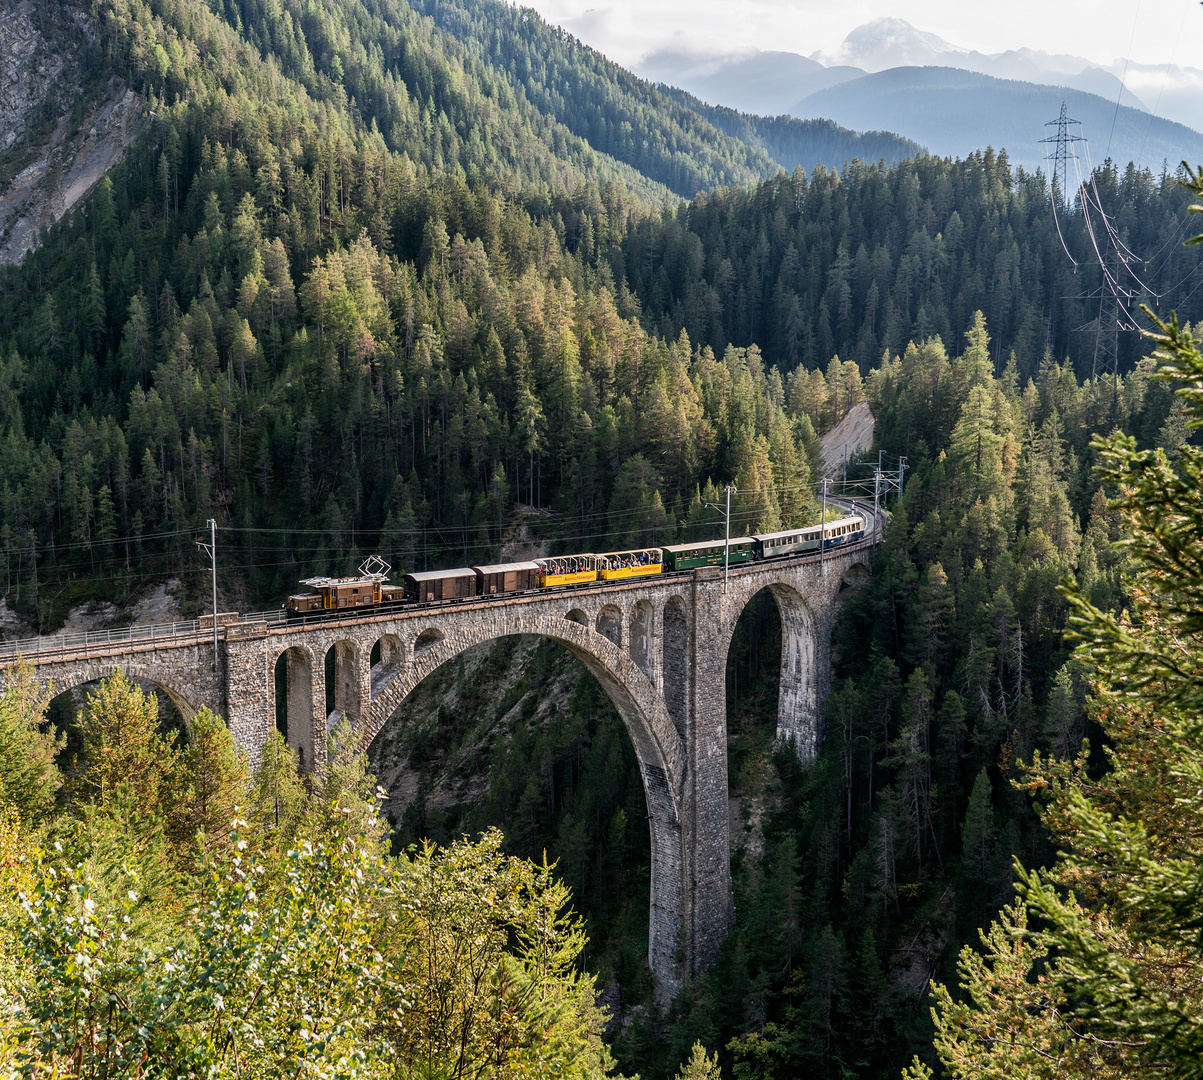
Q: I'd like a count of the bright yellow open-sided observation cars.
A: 2